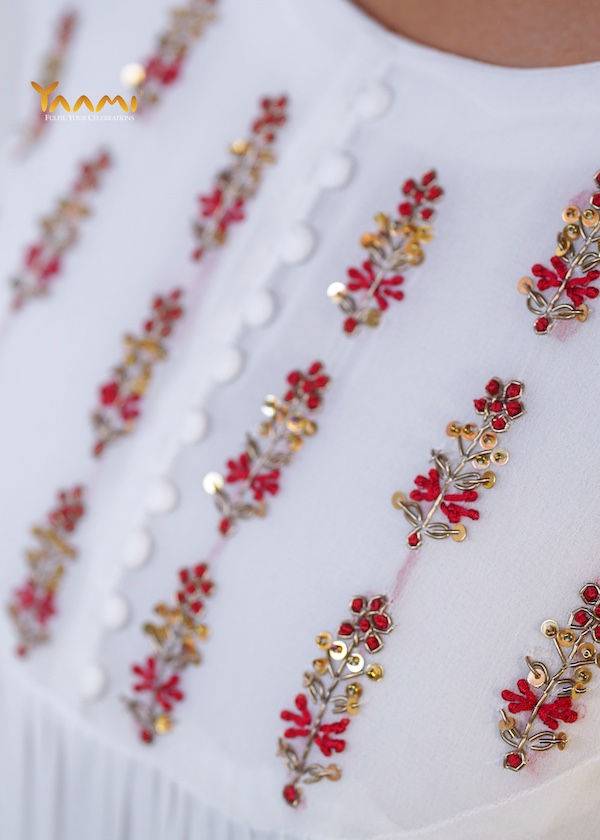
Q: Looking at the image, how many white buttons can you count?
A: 10